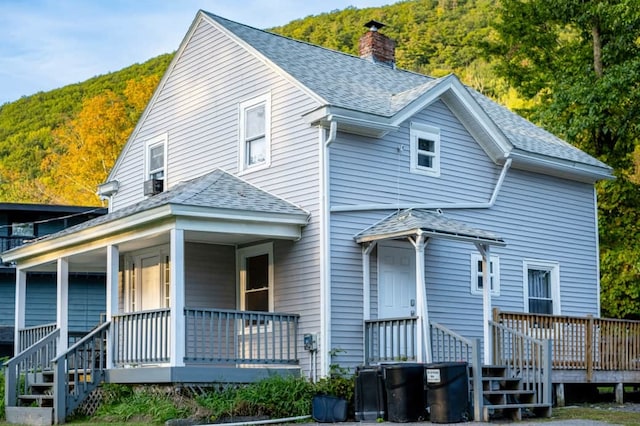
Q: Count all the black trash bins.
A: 3